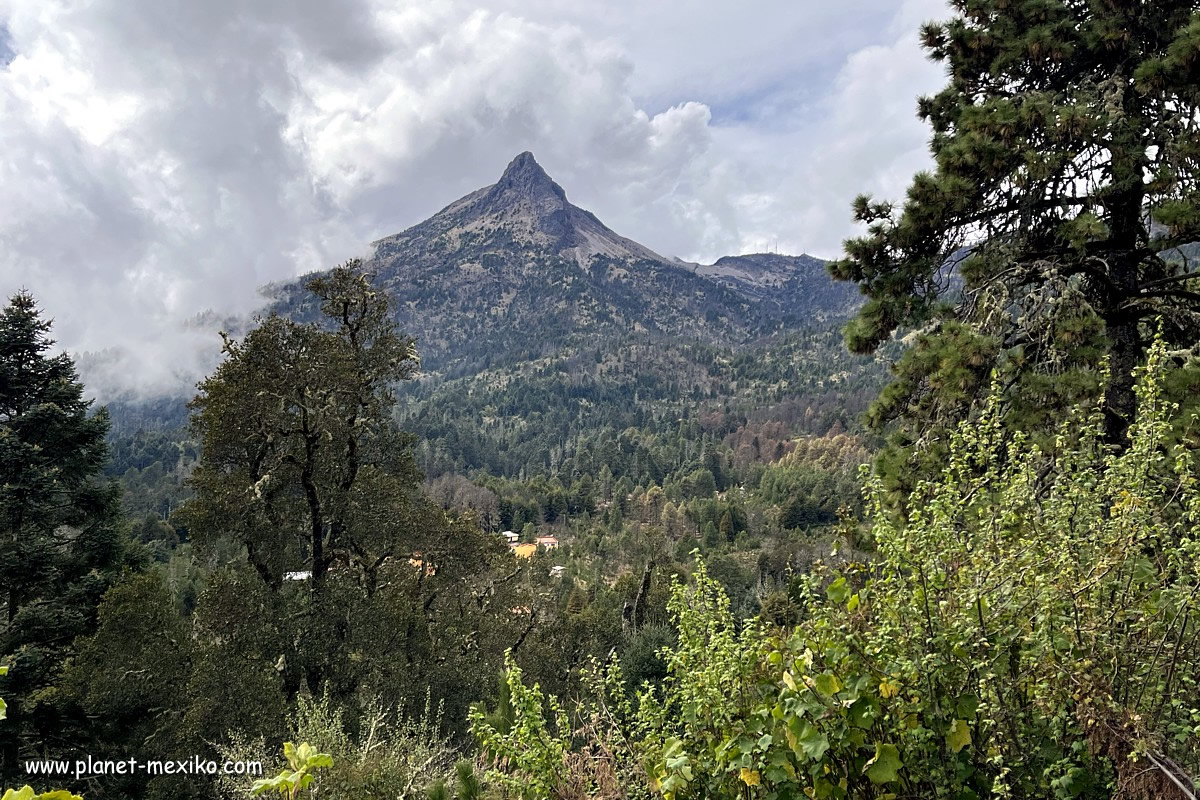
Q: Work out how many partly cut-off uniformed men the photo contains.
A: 0